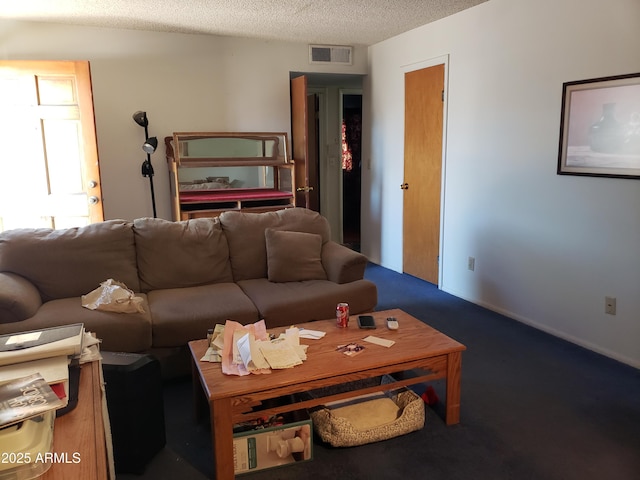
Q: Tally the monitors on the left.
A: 0